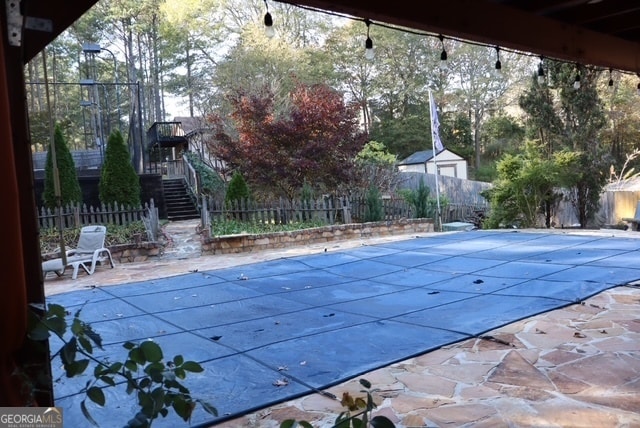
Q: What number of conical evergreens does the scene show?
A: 3